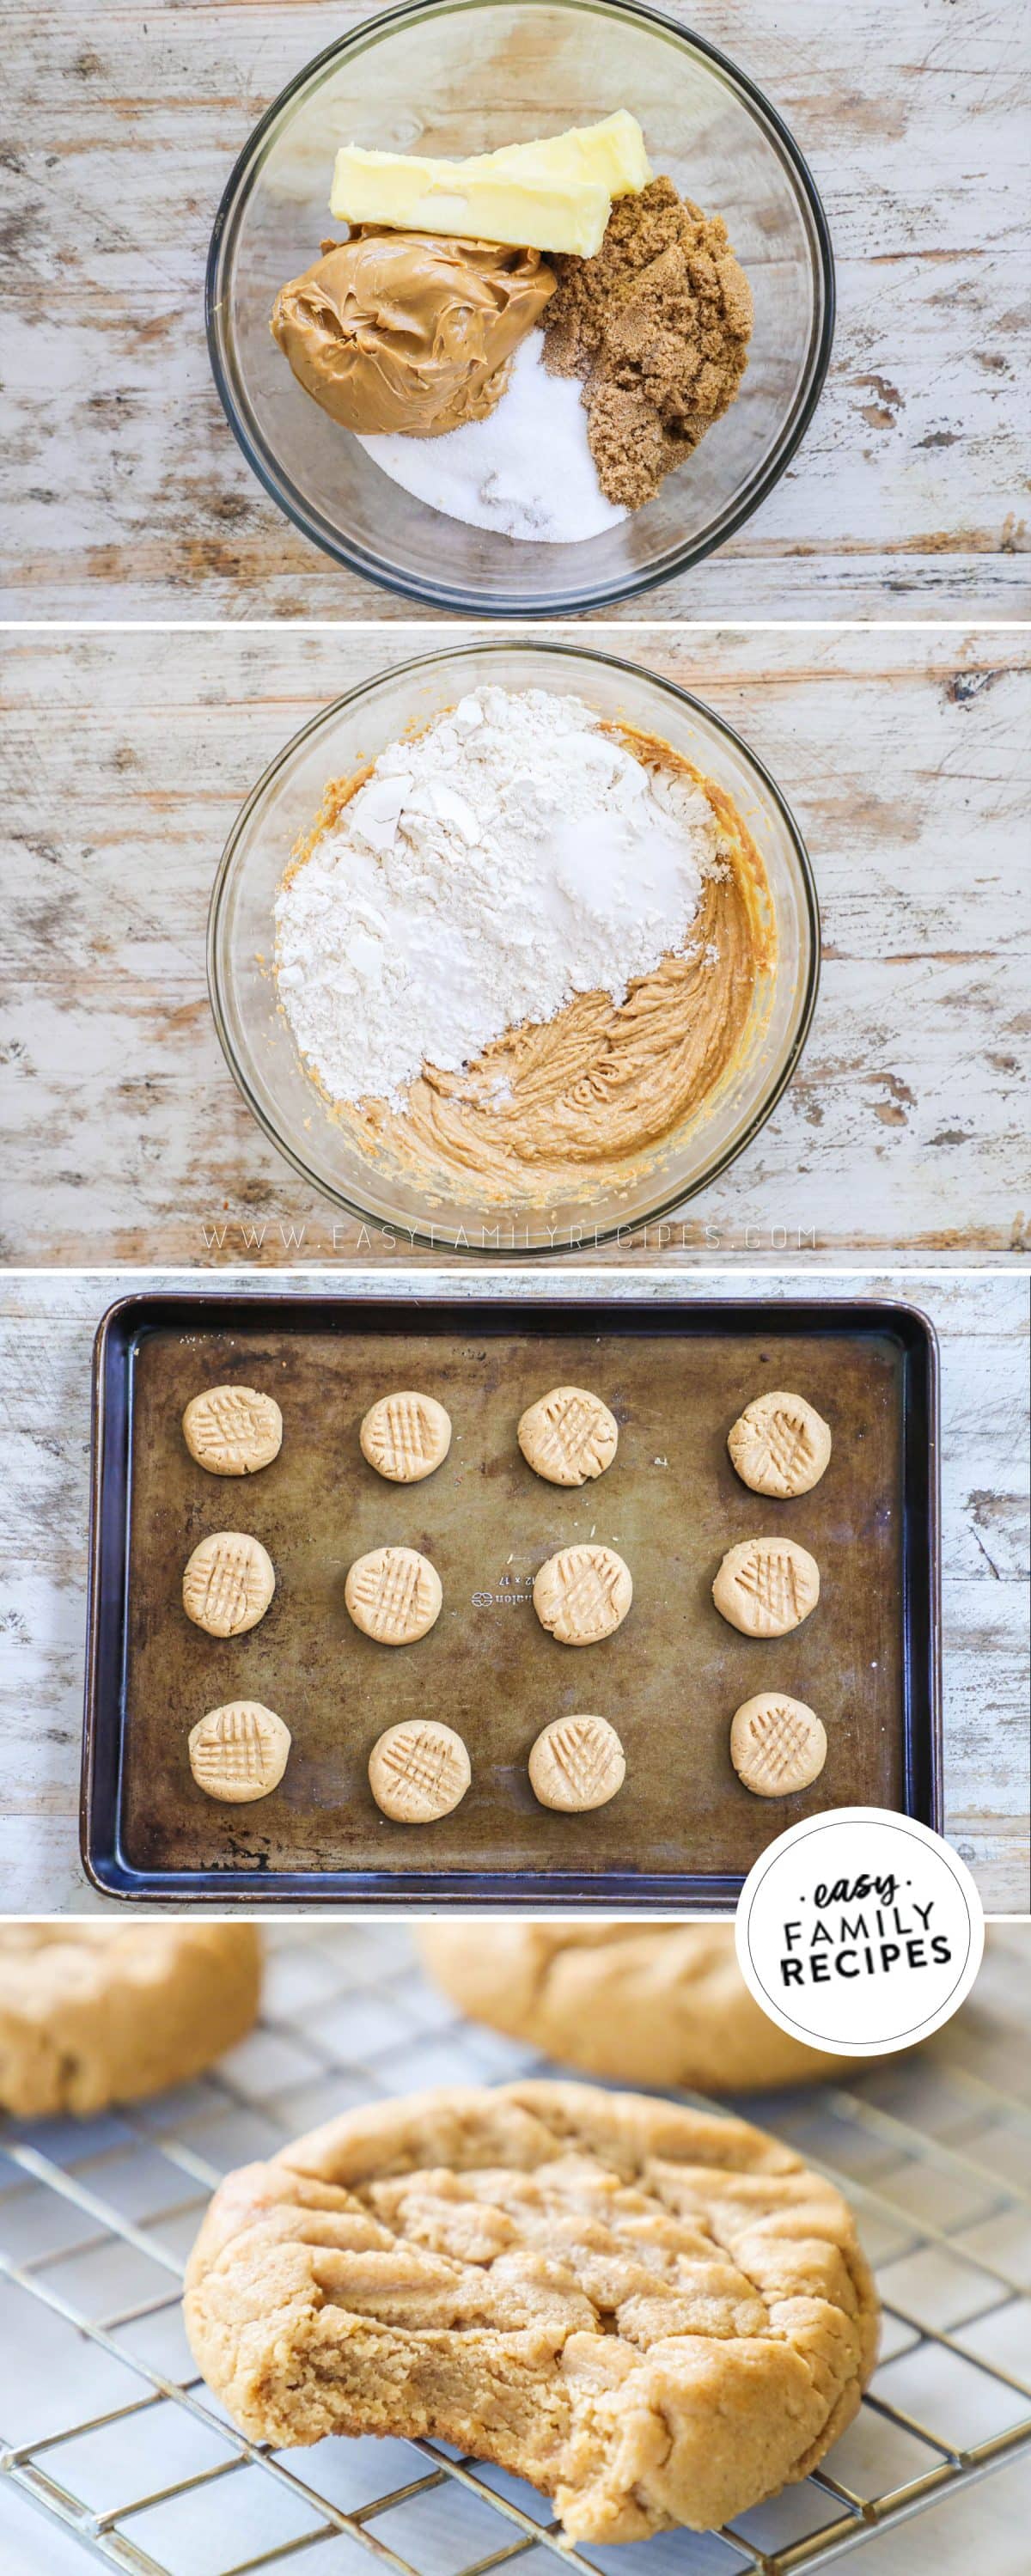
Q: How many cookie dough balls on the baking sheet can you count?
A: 12